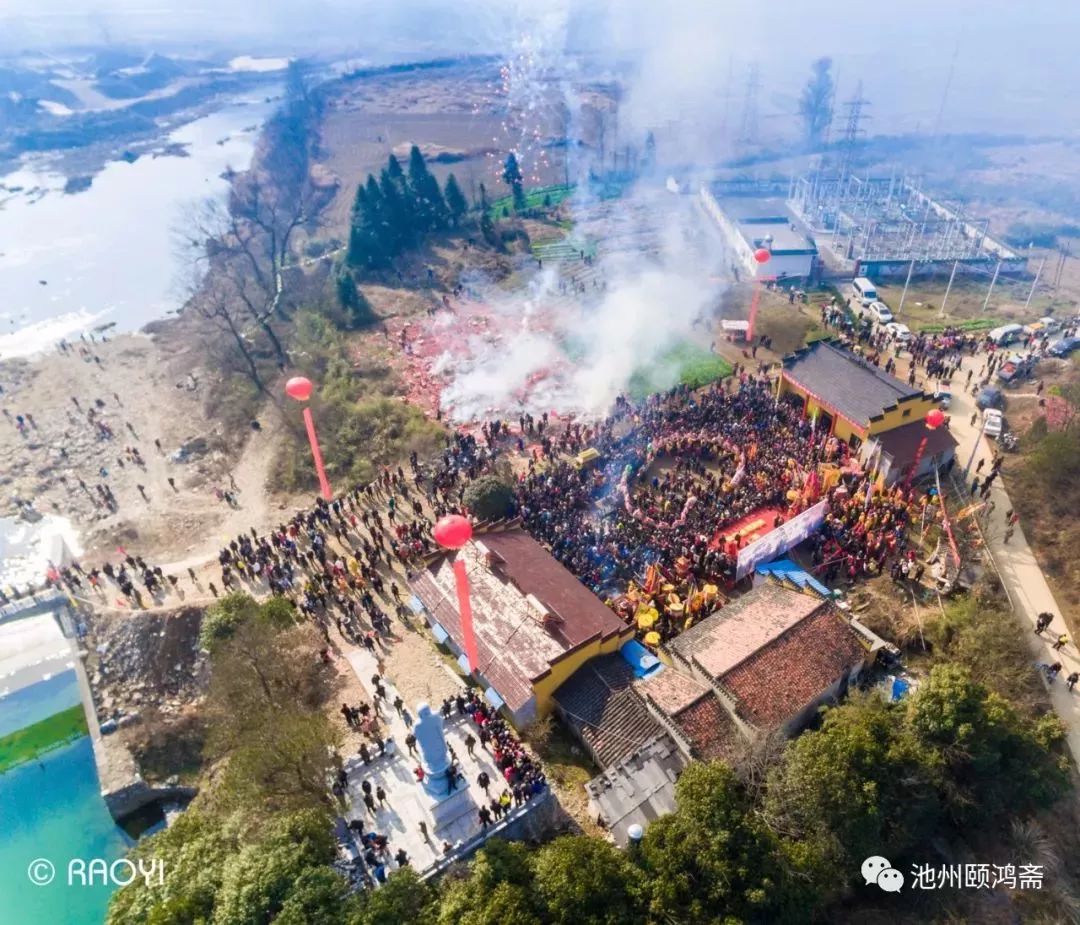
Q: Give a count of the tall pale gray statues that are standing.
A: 1